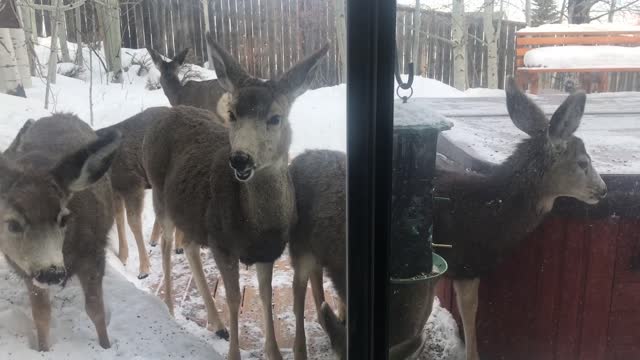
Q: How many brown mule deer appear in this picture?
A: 6